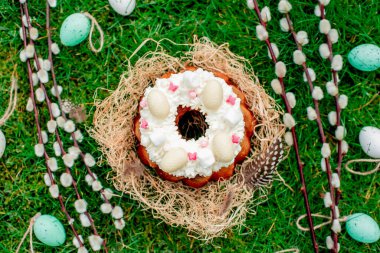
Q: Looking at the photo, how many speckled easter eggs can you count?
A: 7